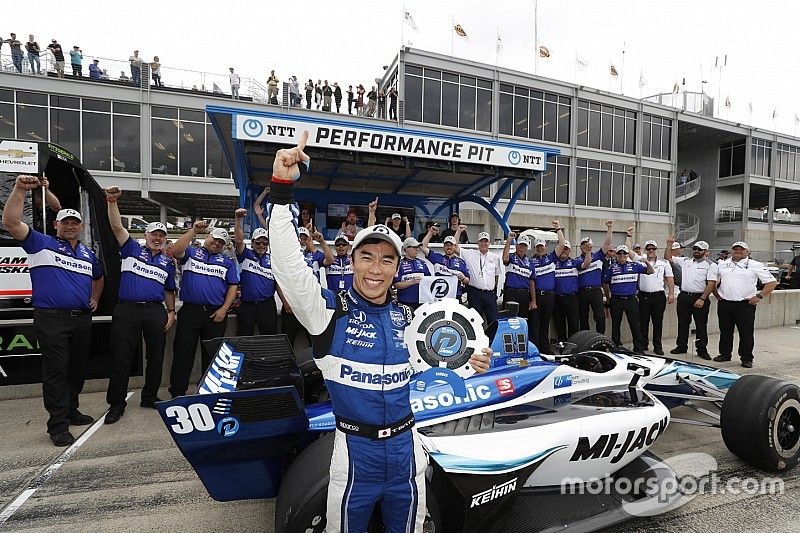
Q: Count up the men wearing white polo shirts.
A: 4